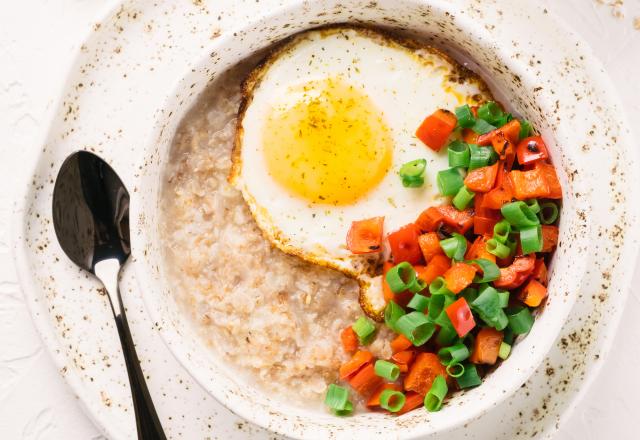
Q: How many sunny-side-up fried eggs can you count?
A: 1